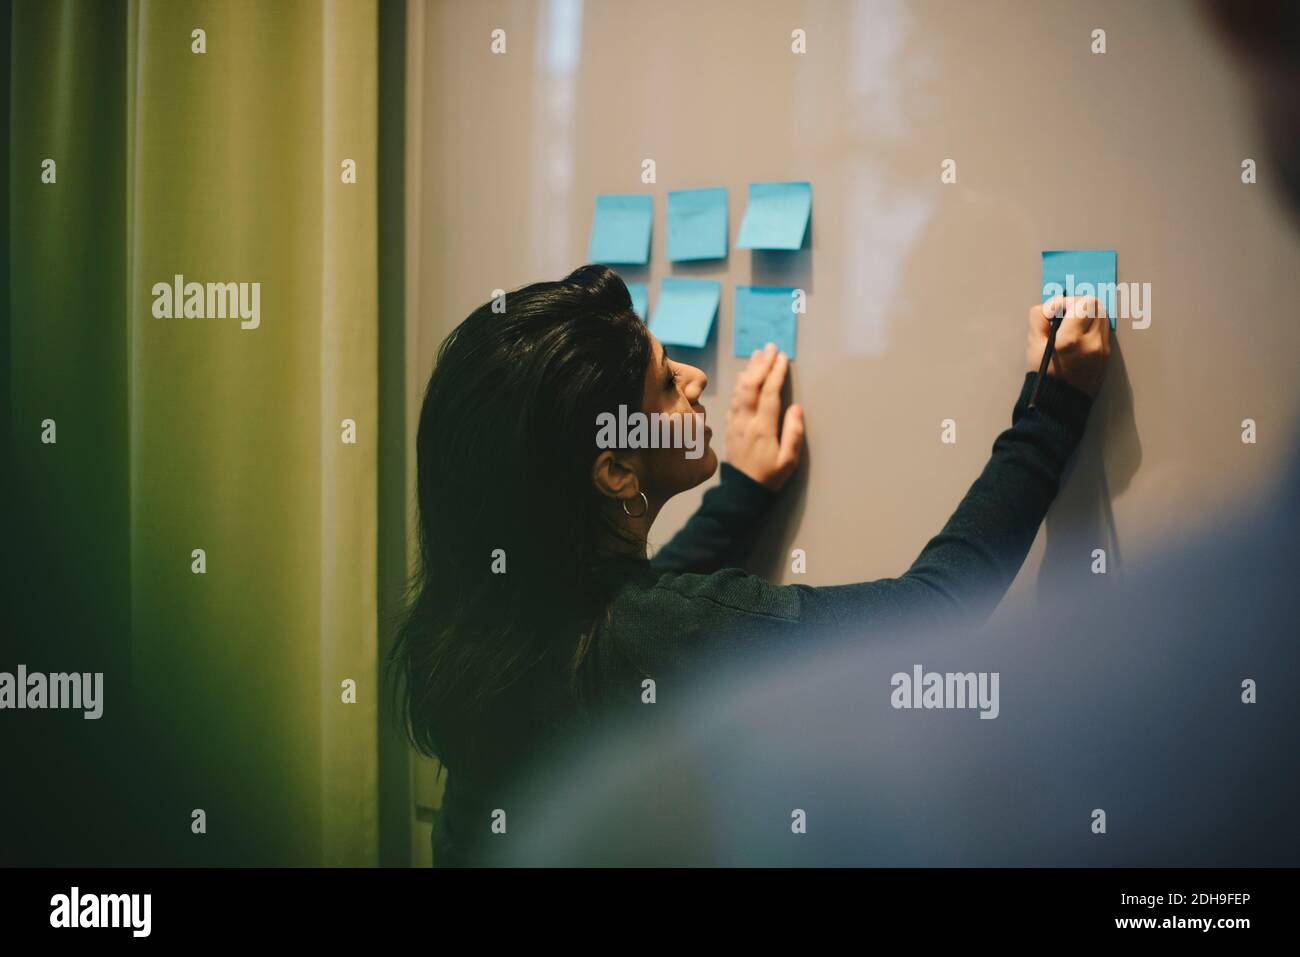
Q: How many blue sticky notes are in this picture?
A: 7